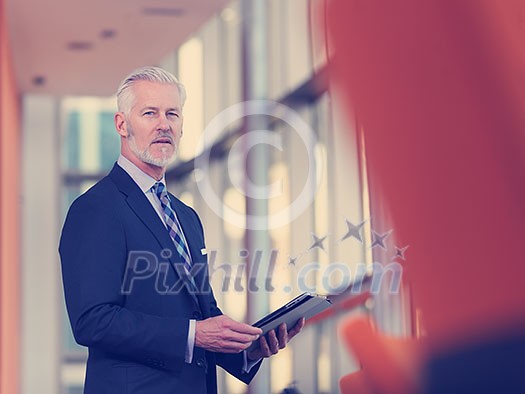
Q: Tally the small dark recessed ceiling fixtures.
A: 4